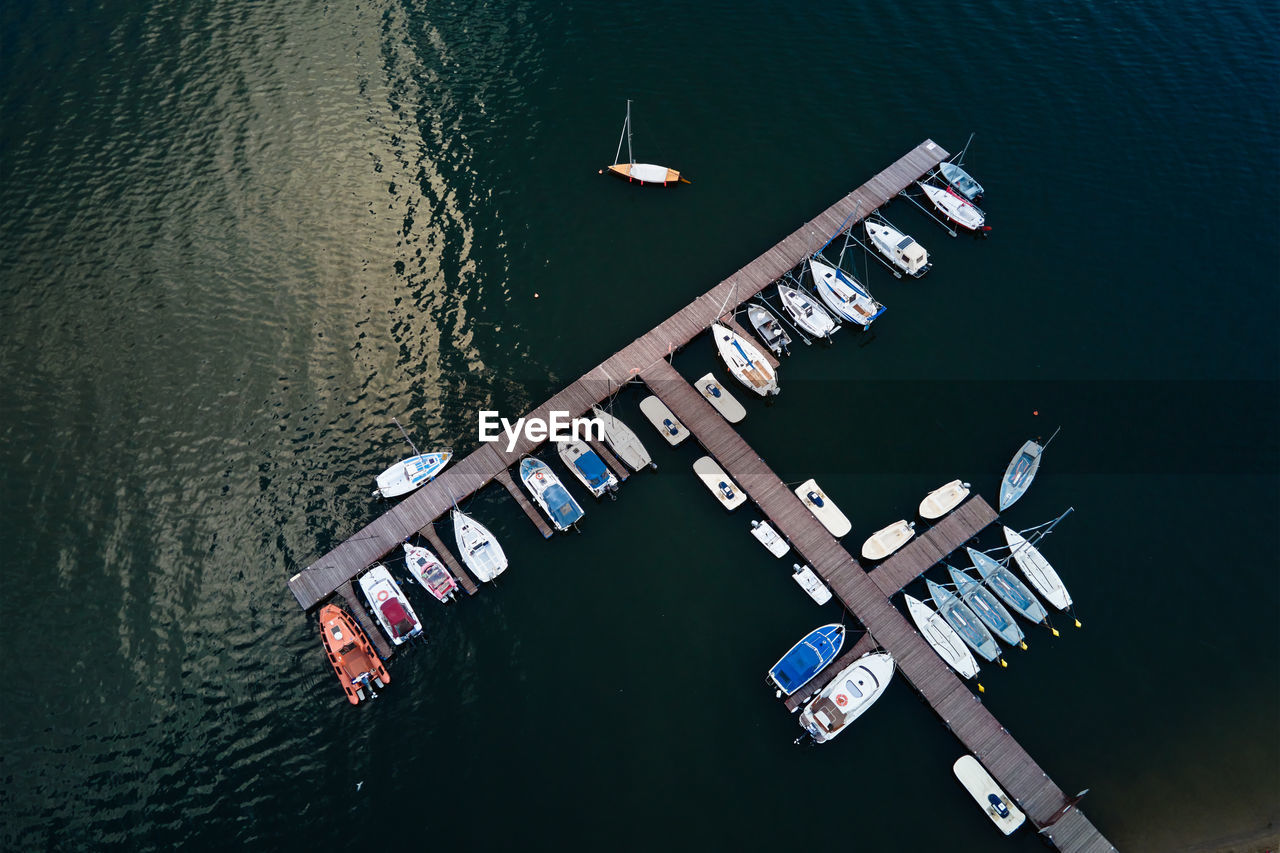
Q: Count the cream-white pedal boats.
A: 5